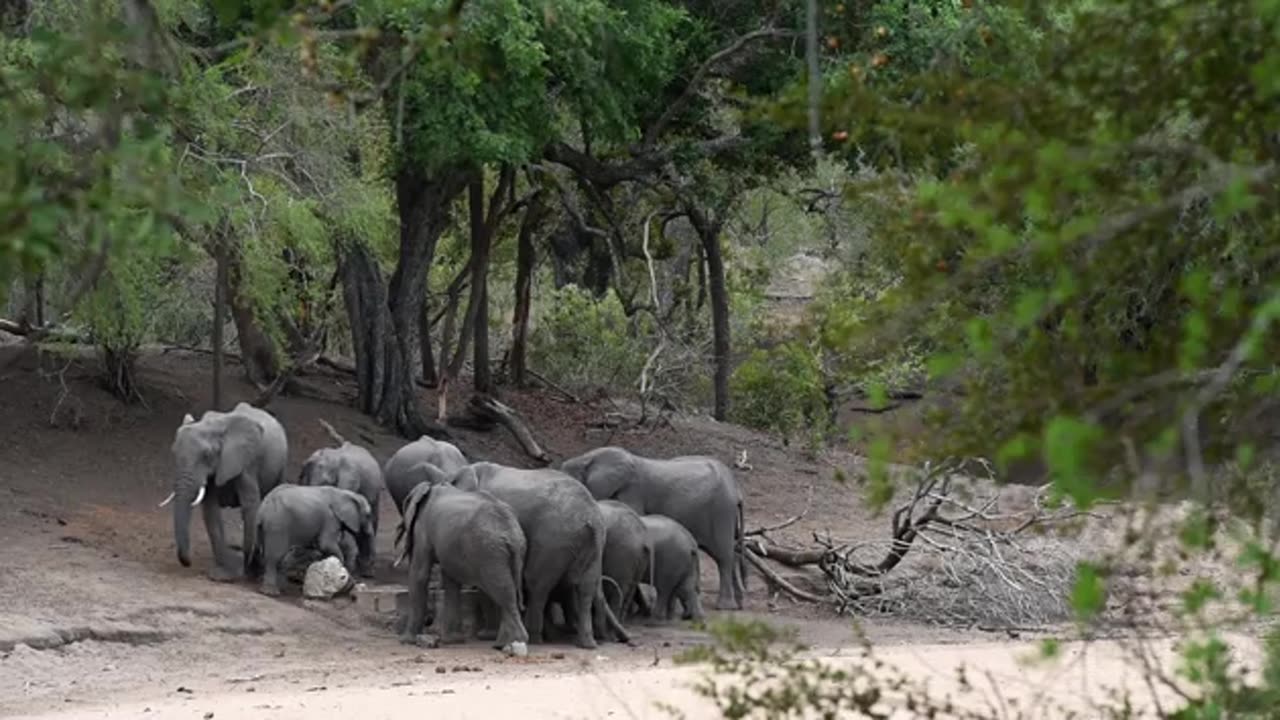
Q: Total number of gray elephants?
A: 9